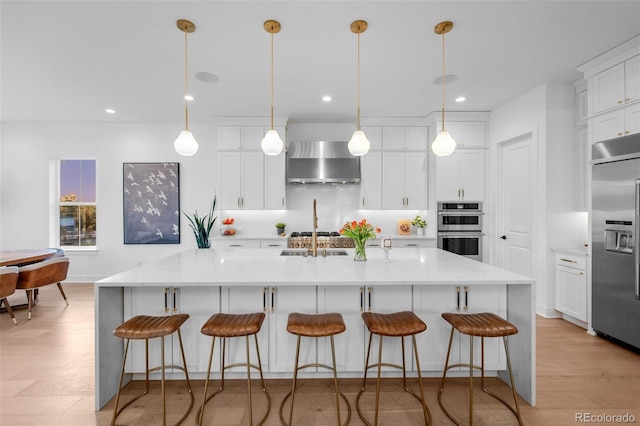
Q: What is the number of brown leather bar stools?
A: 5